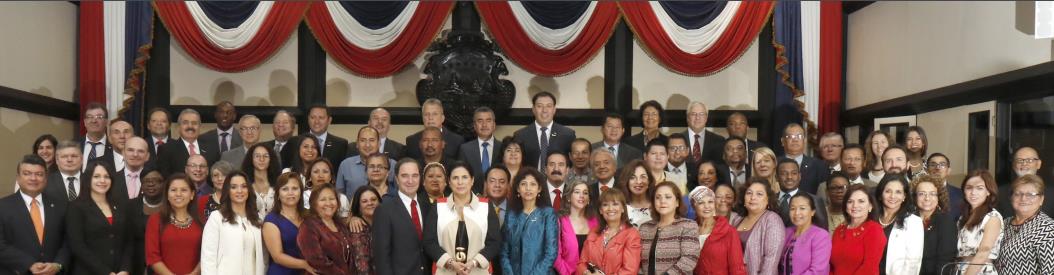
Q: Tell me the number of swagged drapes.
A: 4